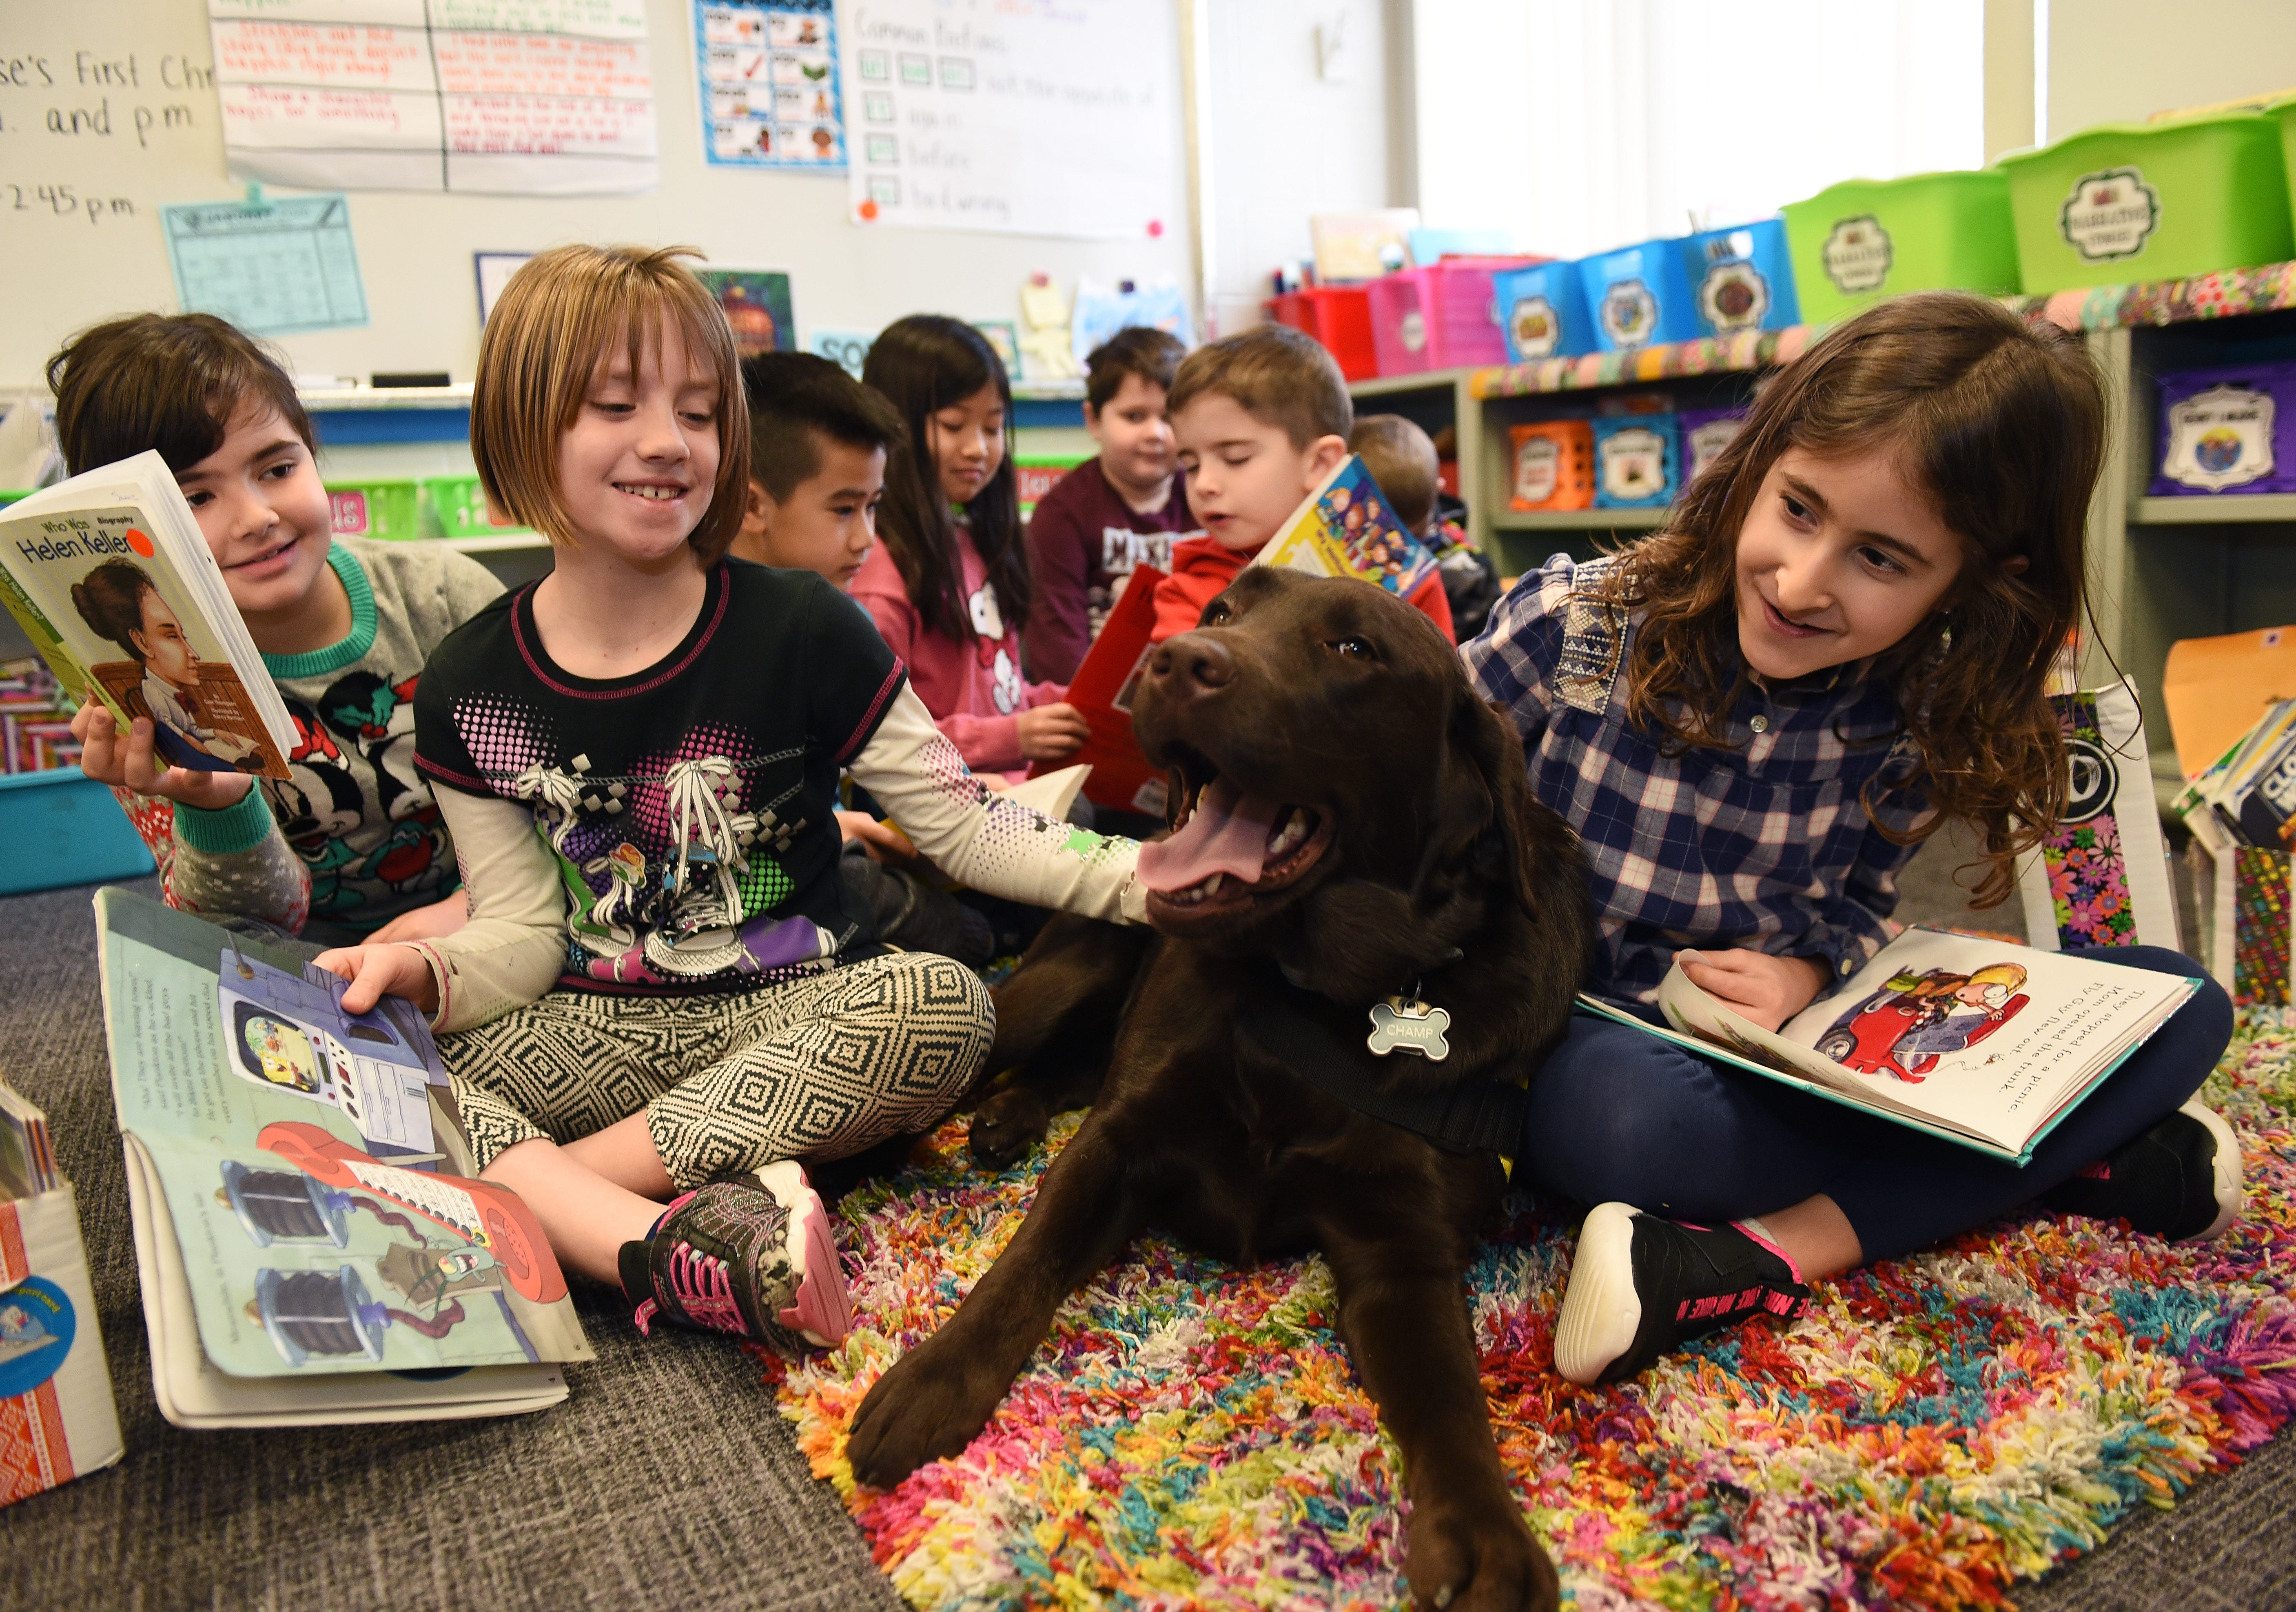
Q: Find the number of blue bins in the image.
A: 5